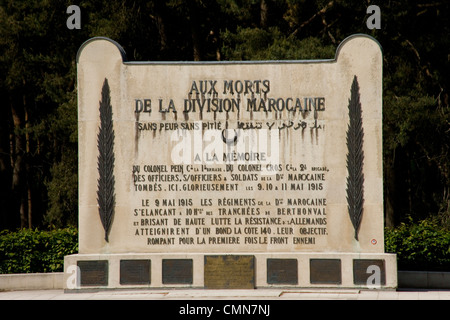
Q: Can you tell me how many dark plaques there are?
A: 6